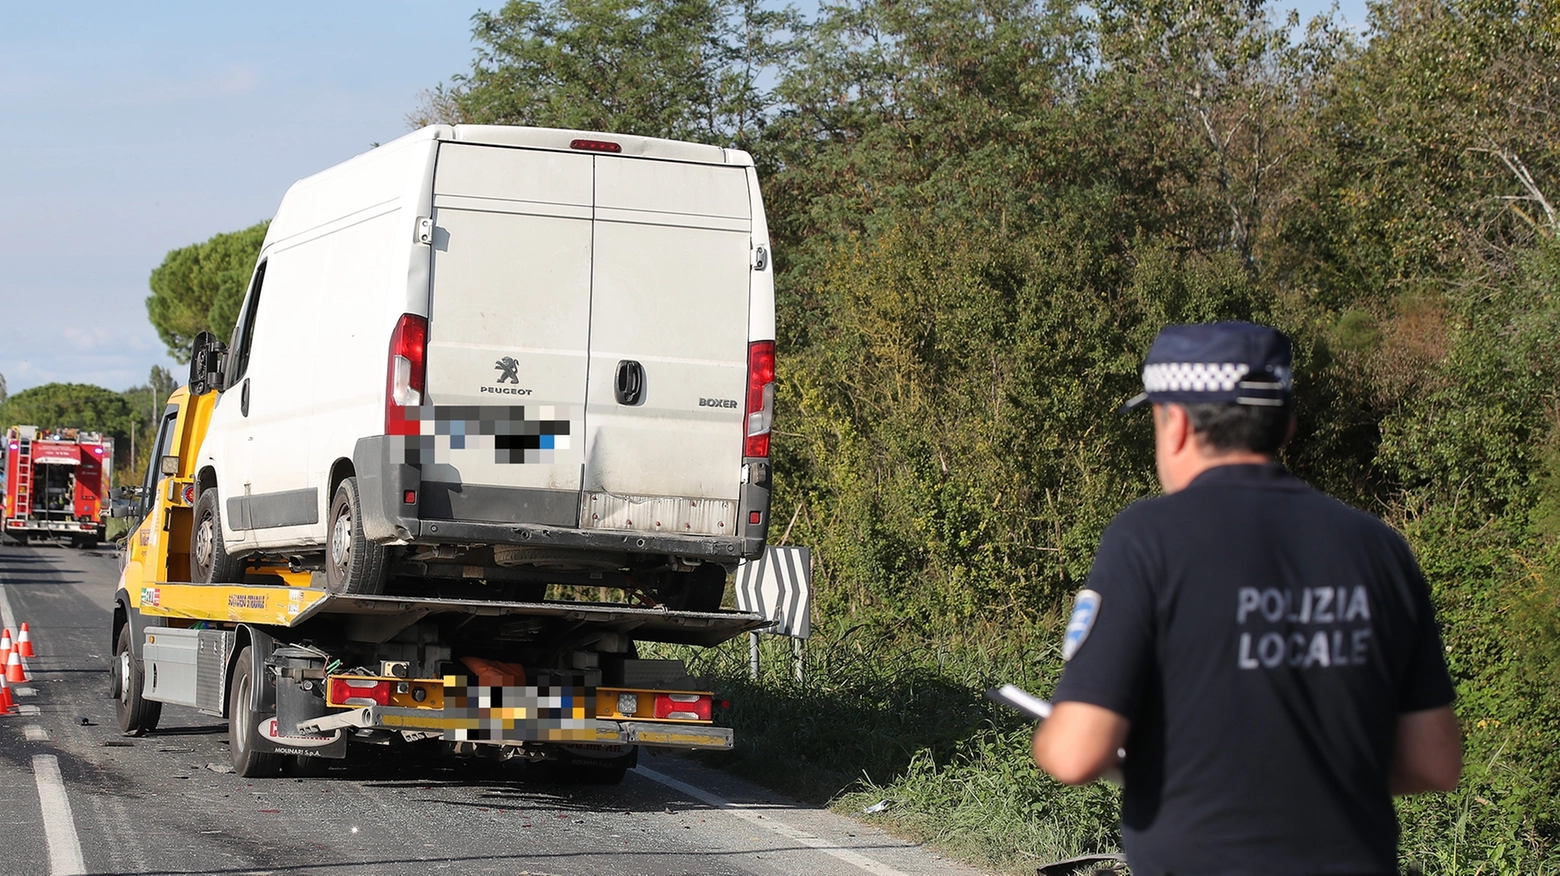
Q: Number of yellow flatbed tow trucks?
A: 1